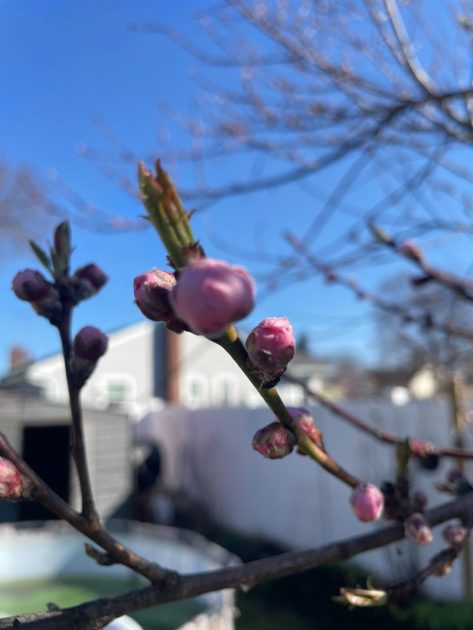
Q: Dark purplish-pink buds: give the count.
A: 3